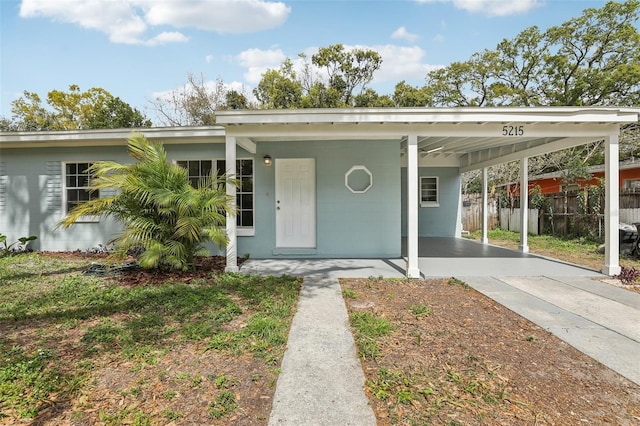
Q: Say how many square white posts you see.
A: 5